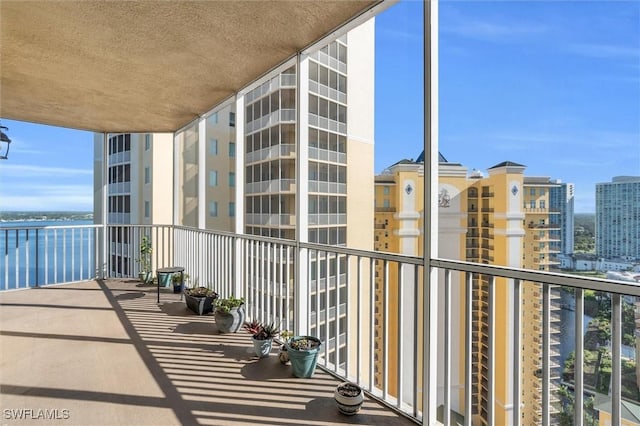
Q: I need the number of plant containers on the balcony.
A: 9